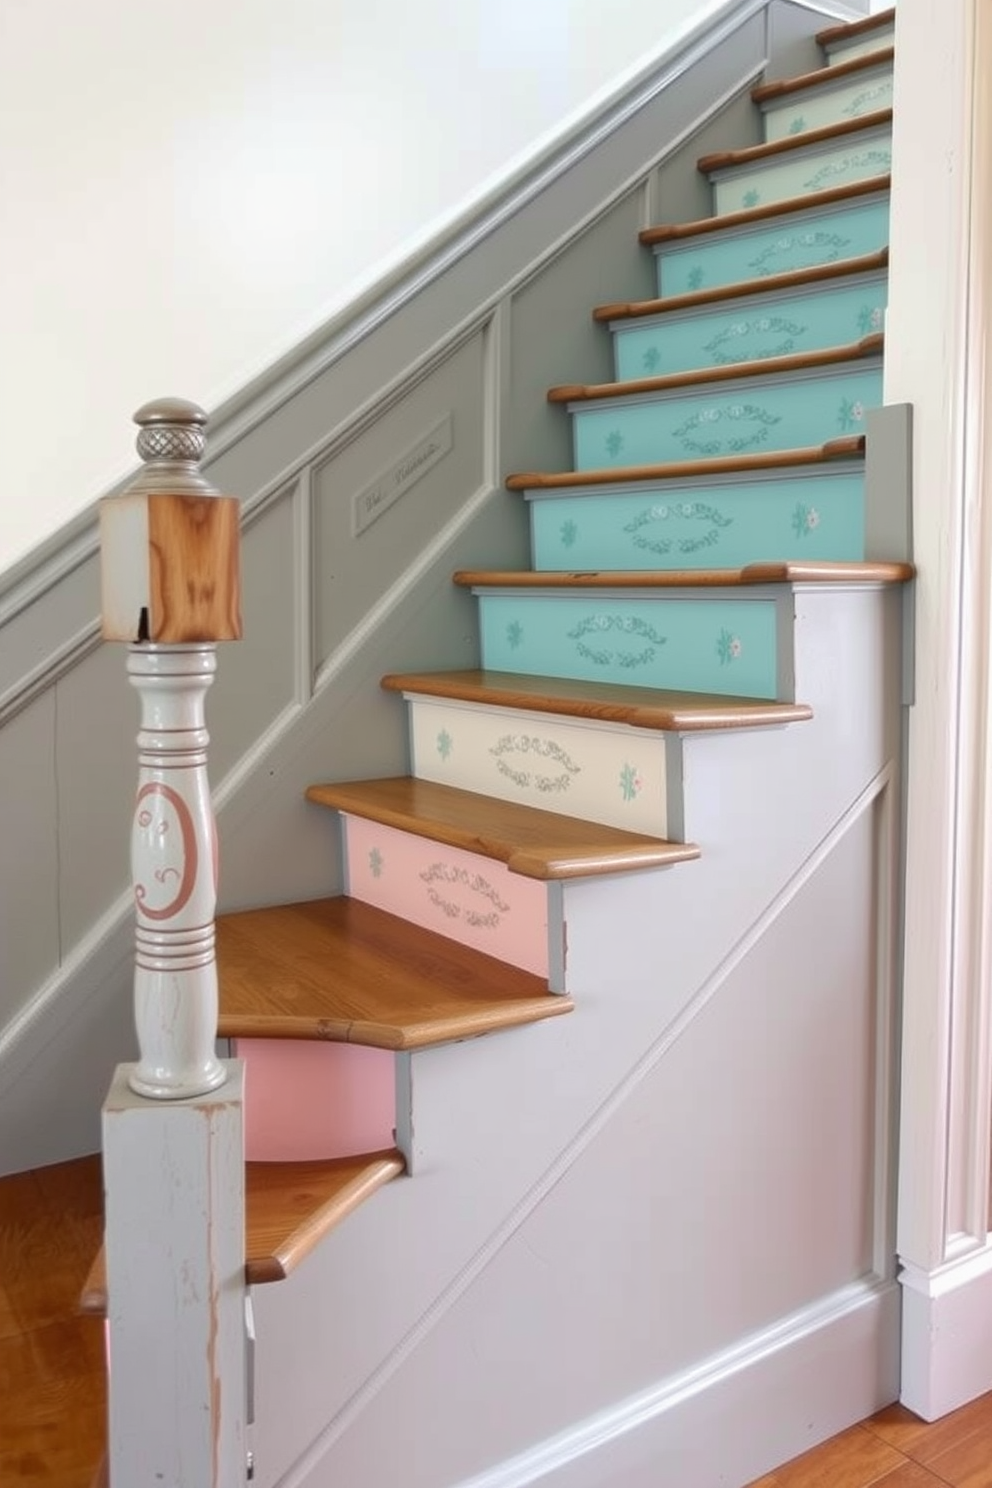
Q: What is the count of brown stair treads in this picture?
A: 12